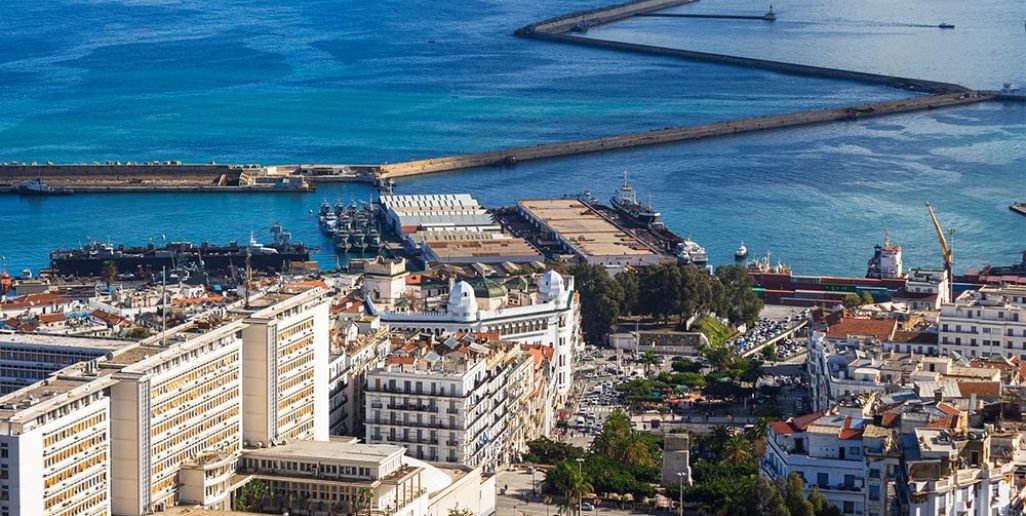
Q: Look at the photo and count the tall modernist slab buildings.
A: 3